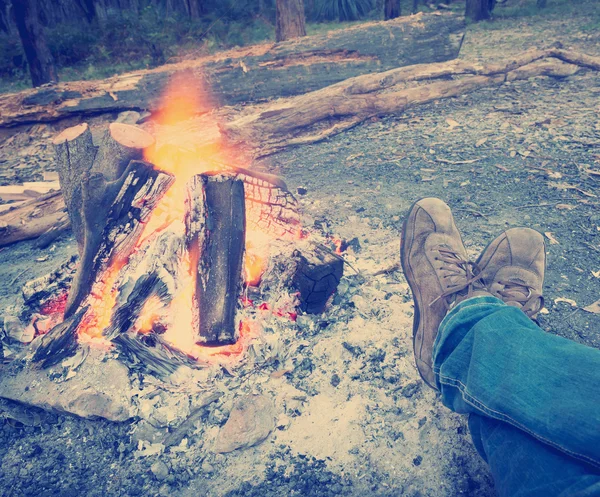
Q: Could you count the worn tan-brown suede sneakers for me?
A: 2